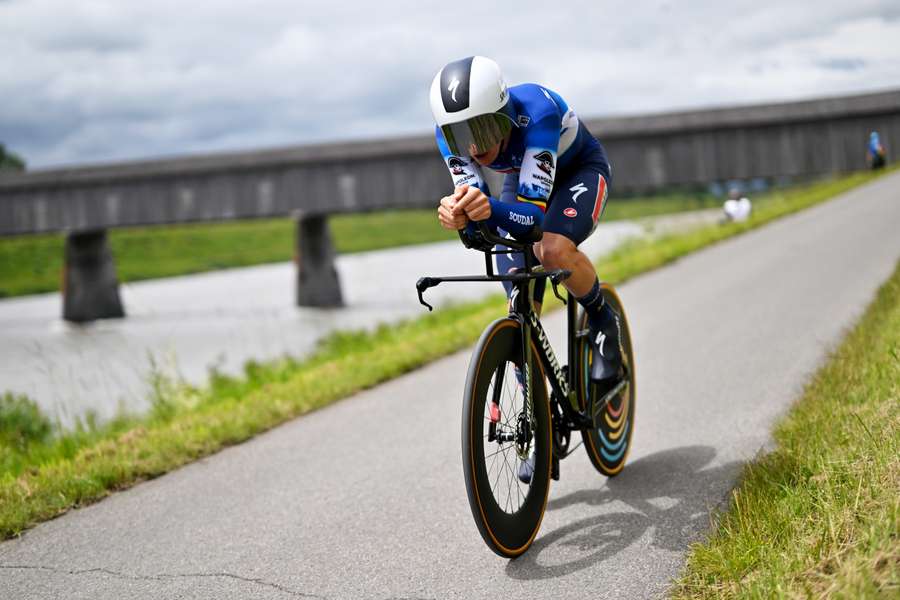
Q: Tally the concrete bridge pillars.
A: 2